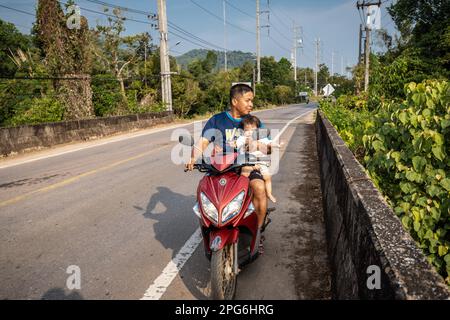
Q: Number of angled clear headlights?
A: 2